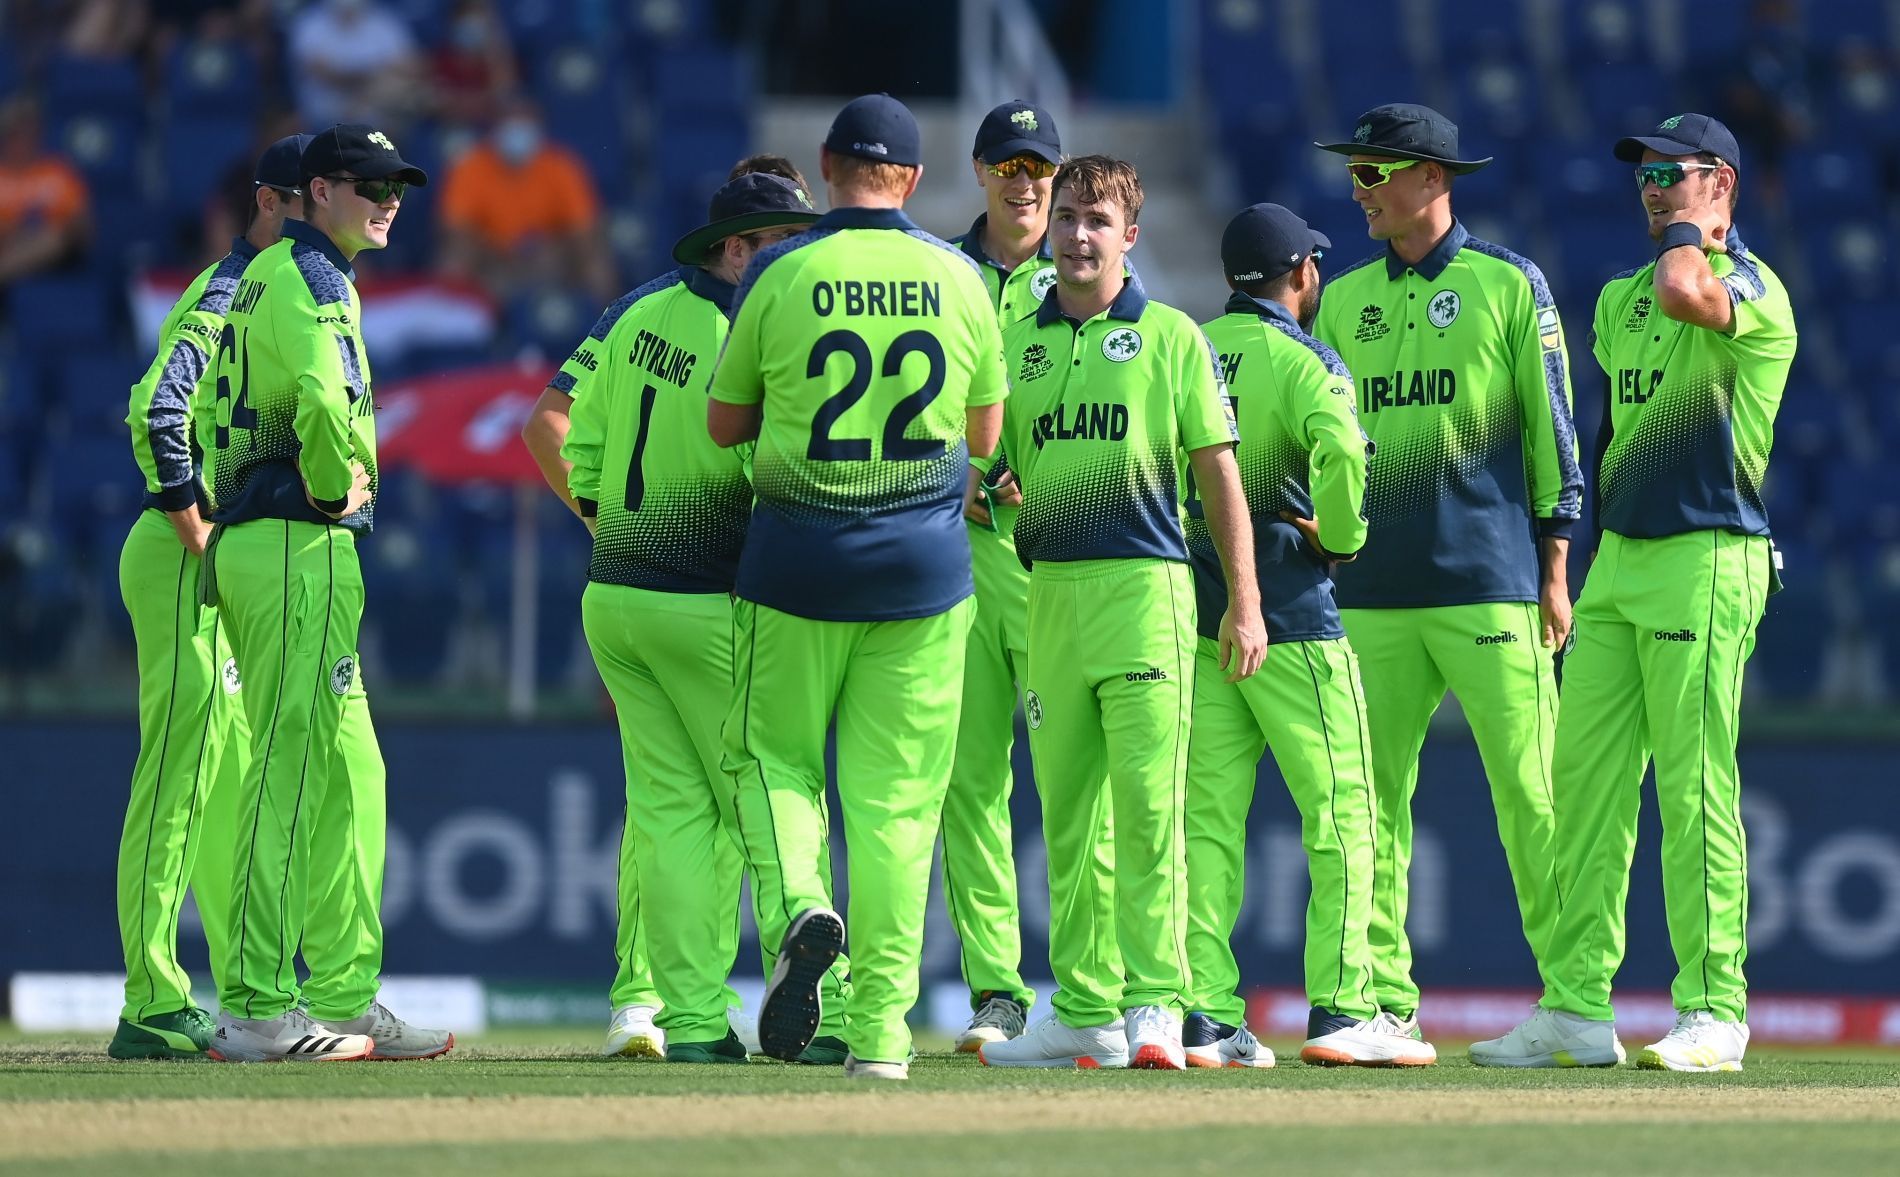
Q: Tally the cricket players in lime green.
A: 10